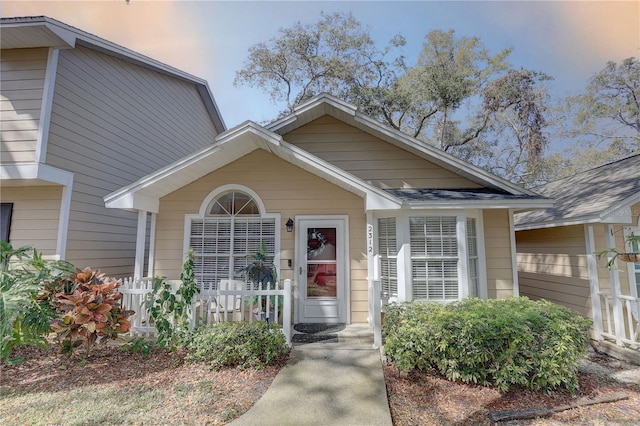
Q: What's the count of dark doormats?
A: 2